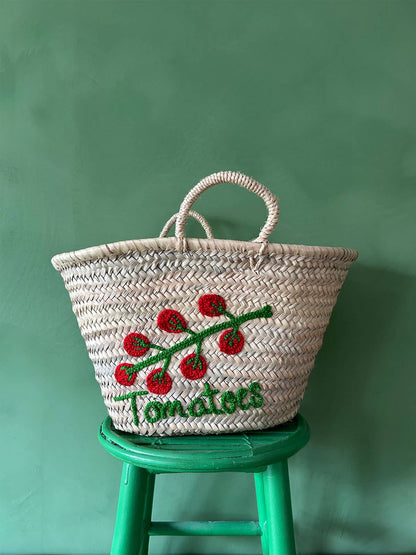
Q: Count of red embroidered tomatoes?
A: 7